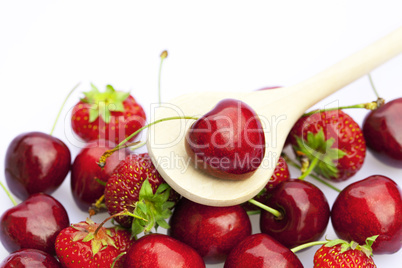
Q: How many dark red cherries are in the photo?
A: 11